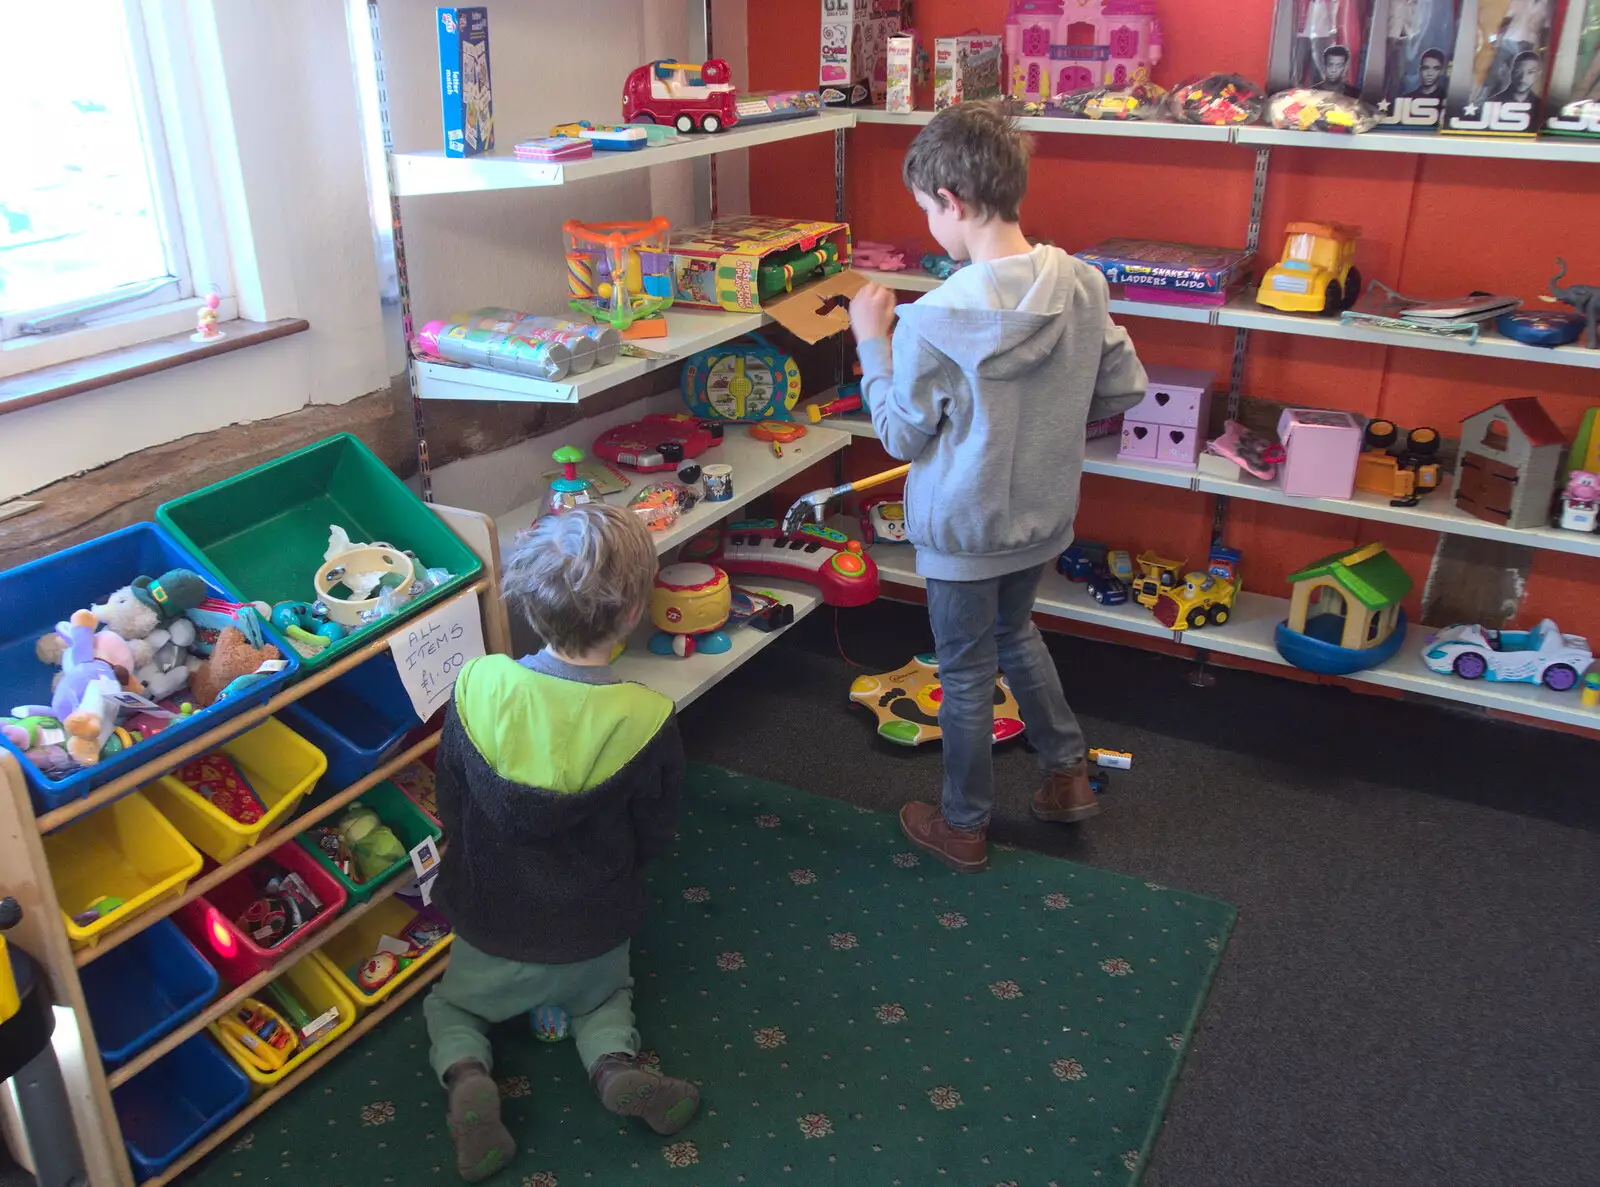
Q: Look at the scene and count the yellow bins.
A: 4